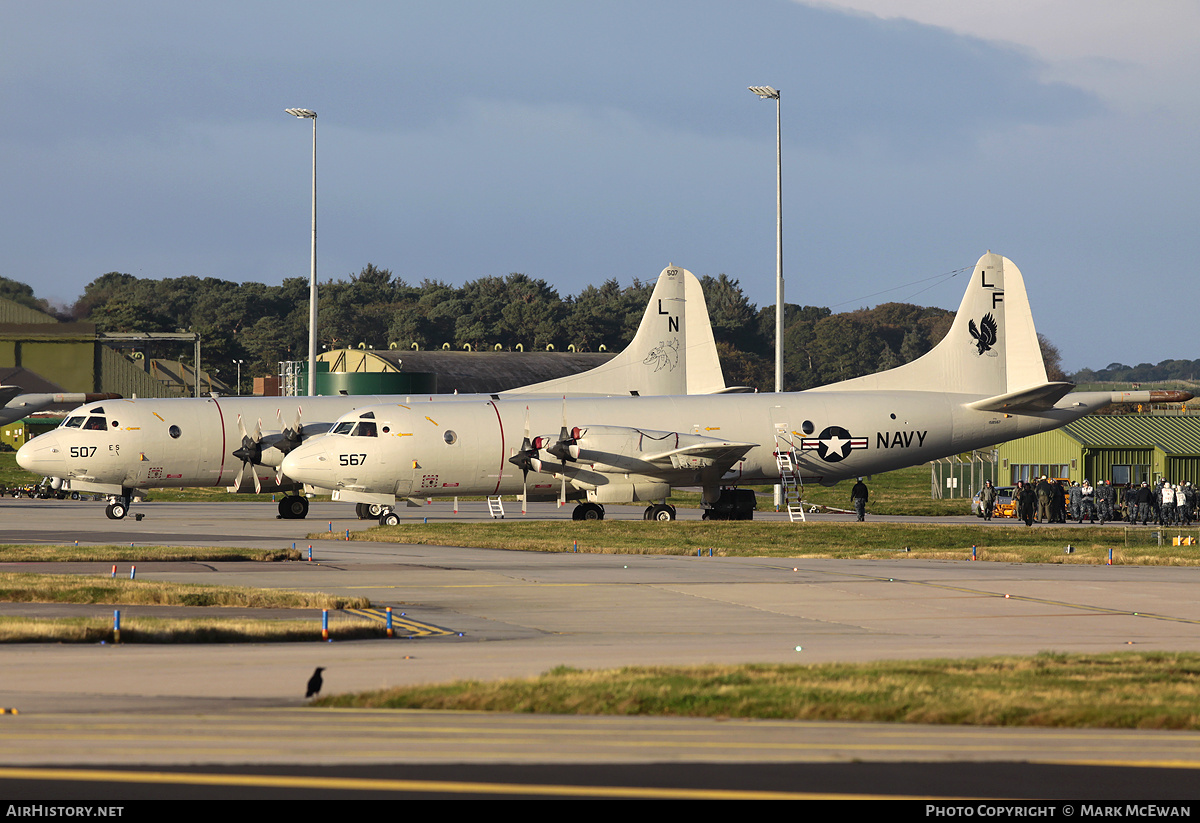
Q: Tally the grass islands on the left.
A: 3